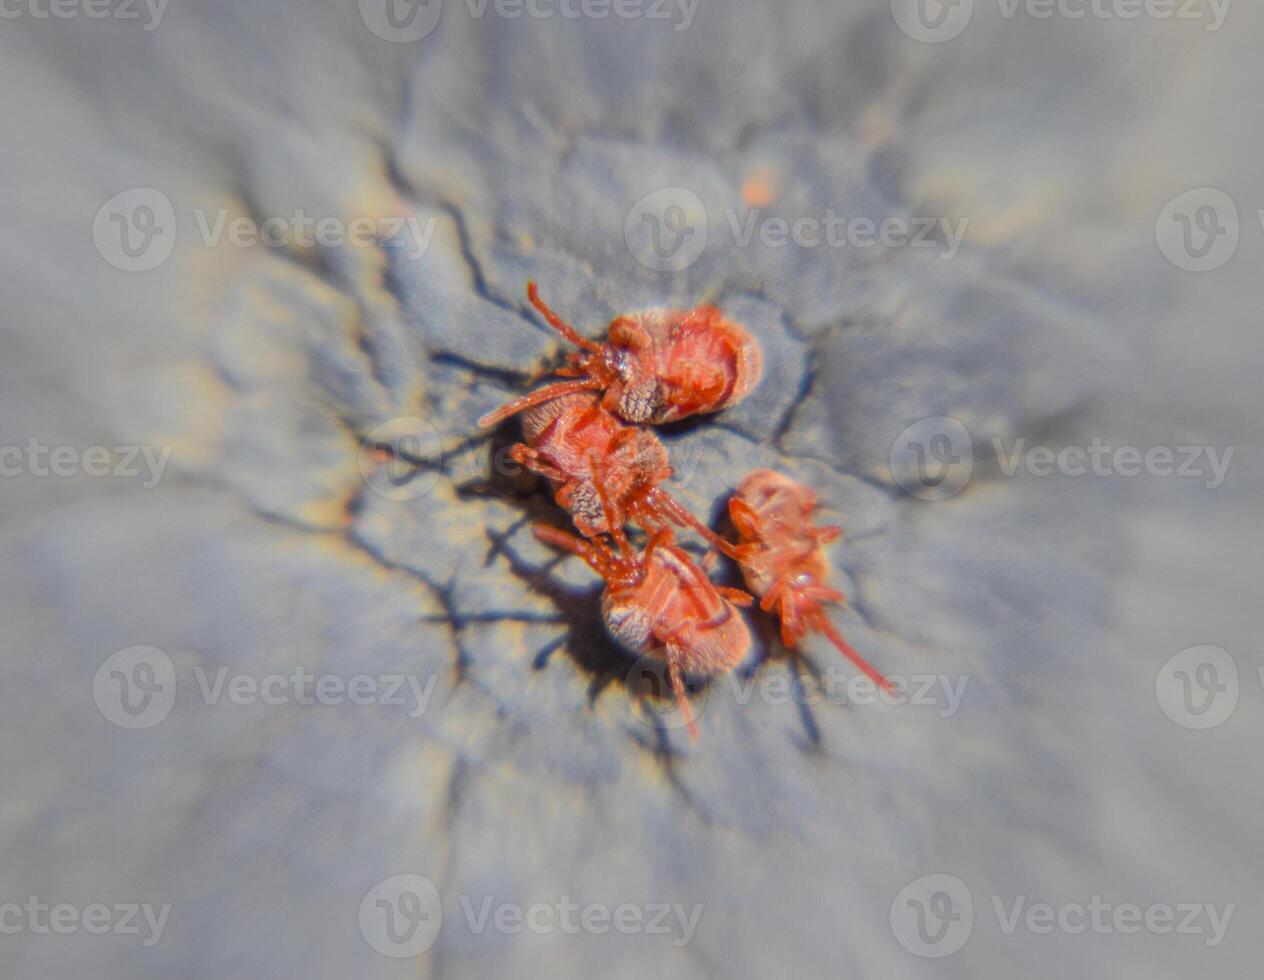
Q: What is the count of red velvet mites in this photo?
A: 4